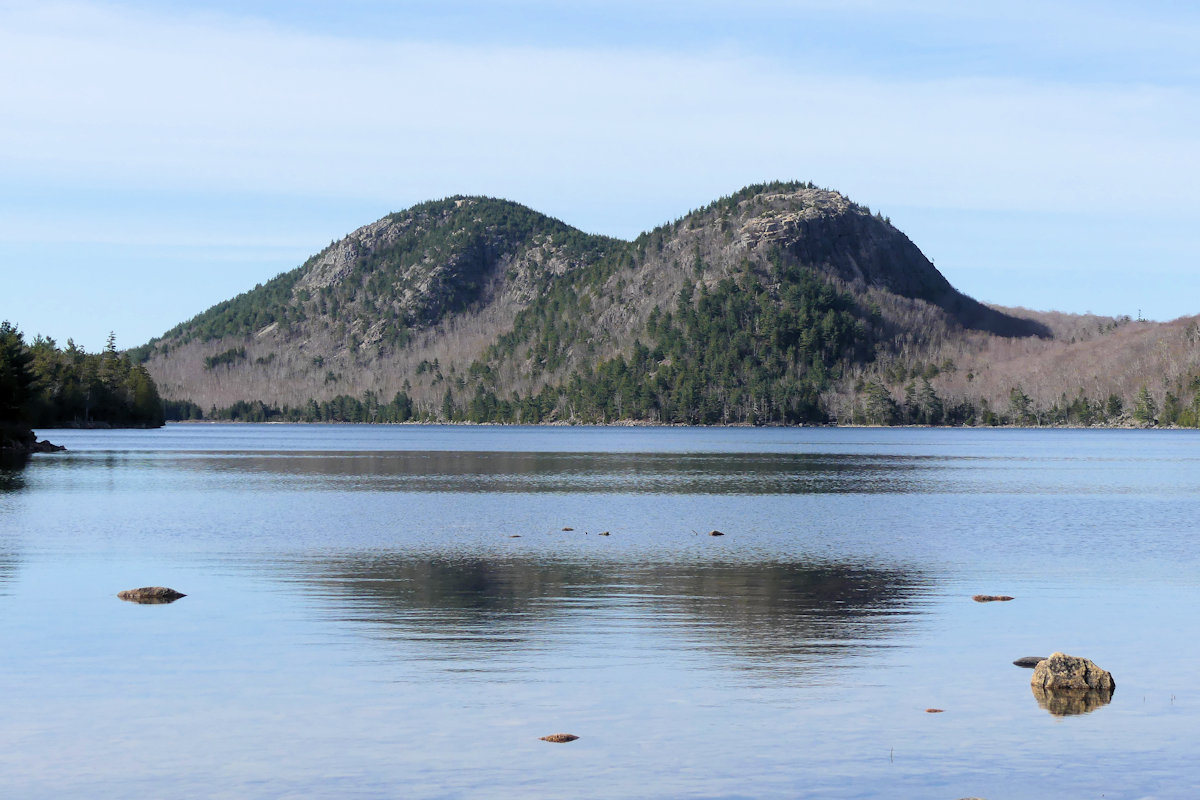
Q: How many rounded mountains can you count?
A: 2